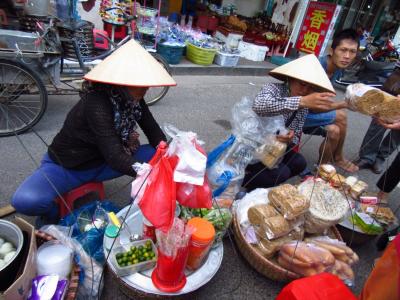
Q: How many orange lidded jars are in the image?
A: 1